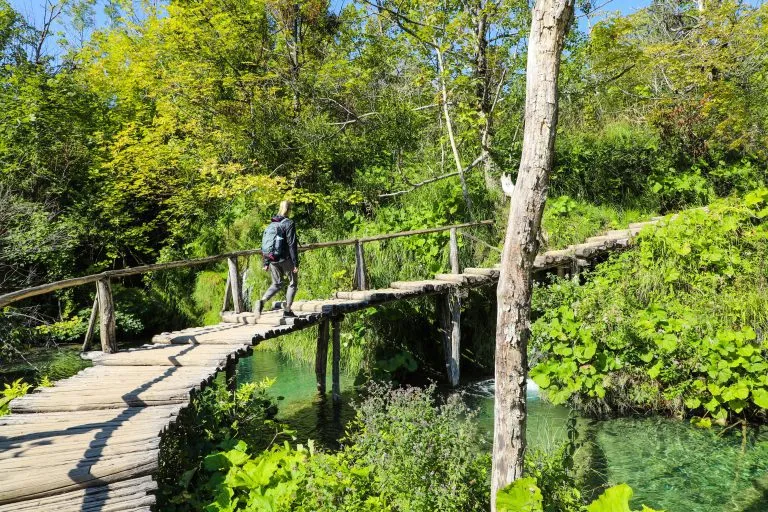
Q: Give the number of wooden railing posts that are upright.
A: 4